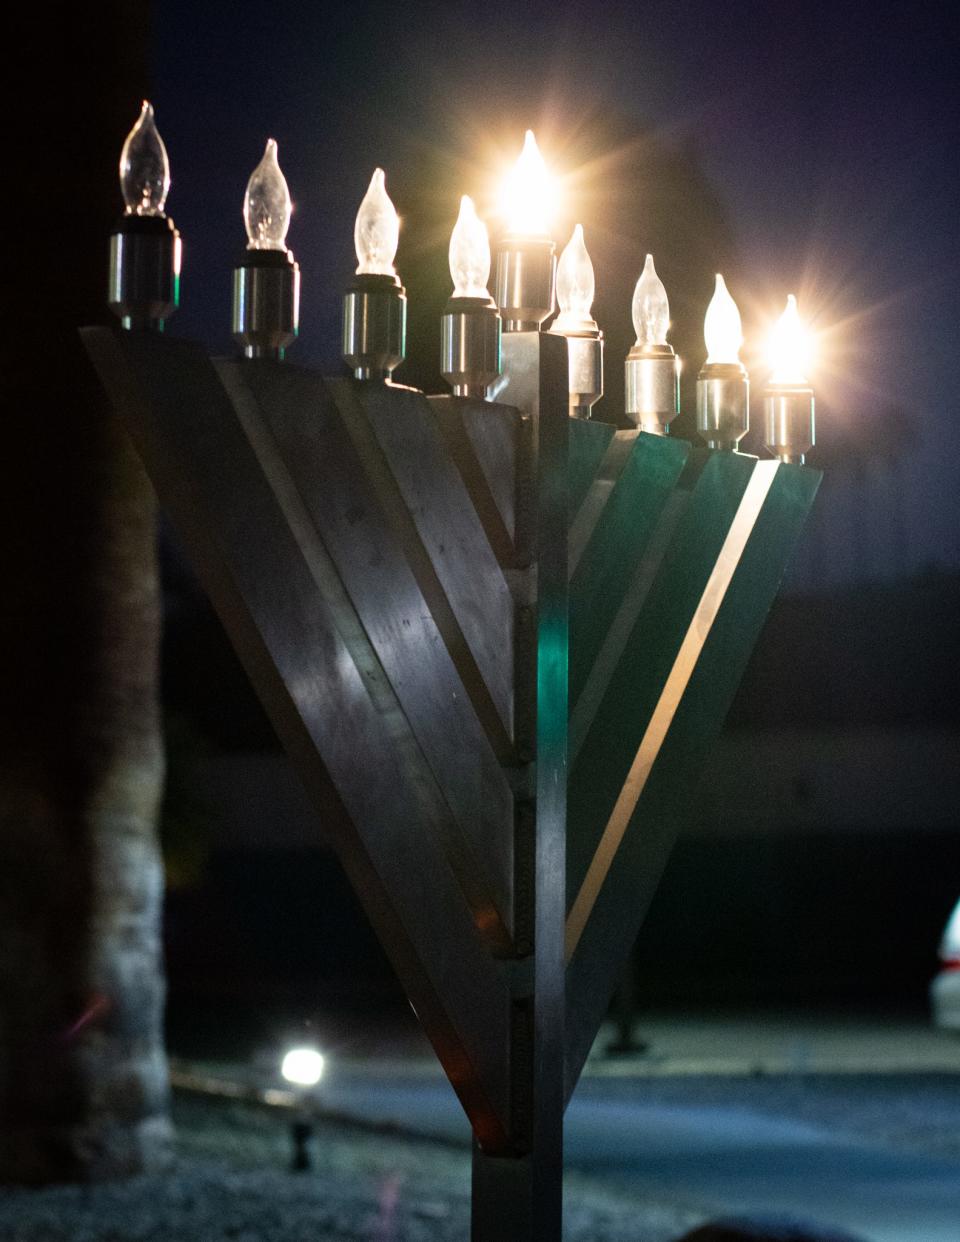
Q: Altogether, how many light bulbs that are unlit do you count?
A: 7